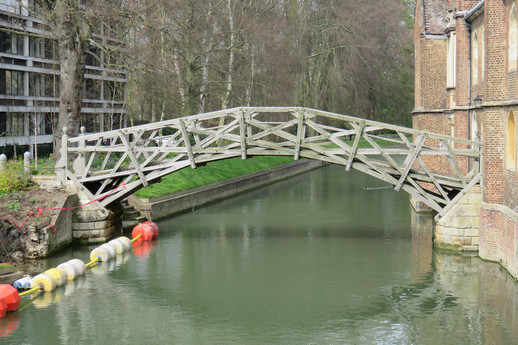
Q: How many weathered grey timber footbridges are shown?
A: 1